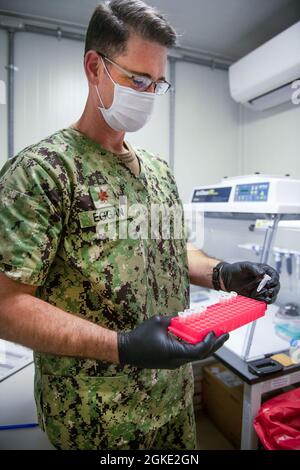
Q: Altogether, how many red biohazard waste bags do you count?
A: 1